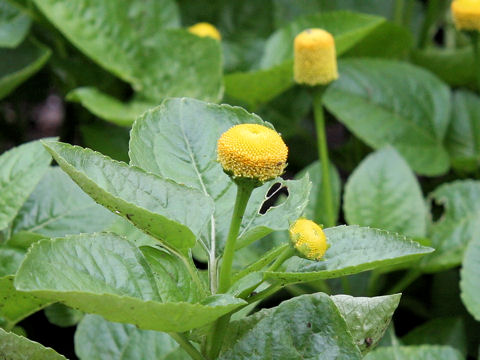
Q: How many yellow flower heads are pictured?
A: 5